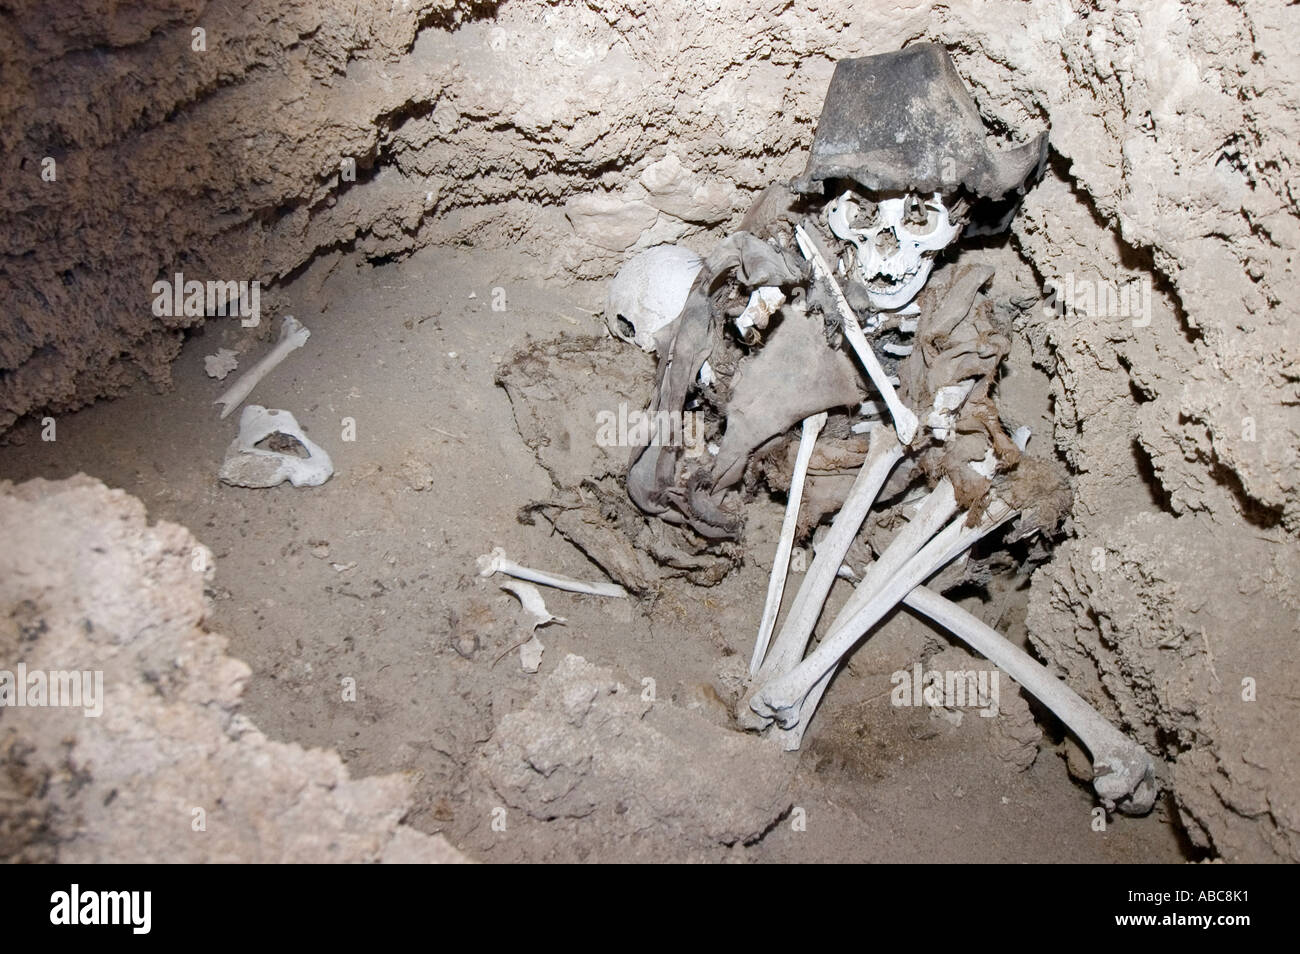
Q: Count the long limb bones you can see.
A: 8